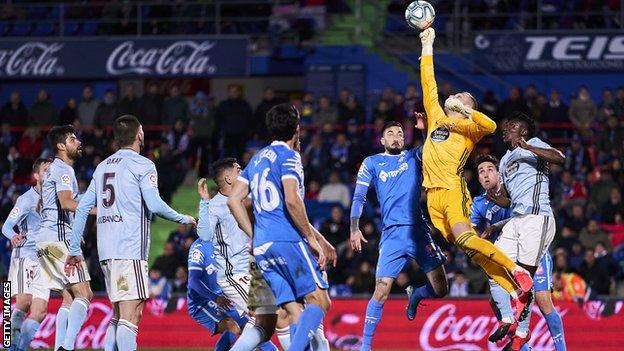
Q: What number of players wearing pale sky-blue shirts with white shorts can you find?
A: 5